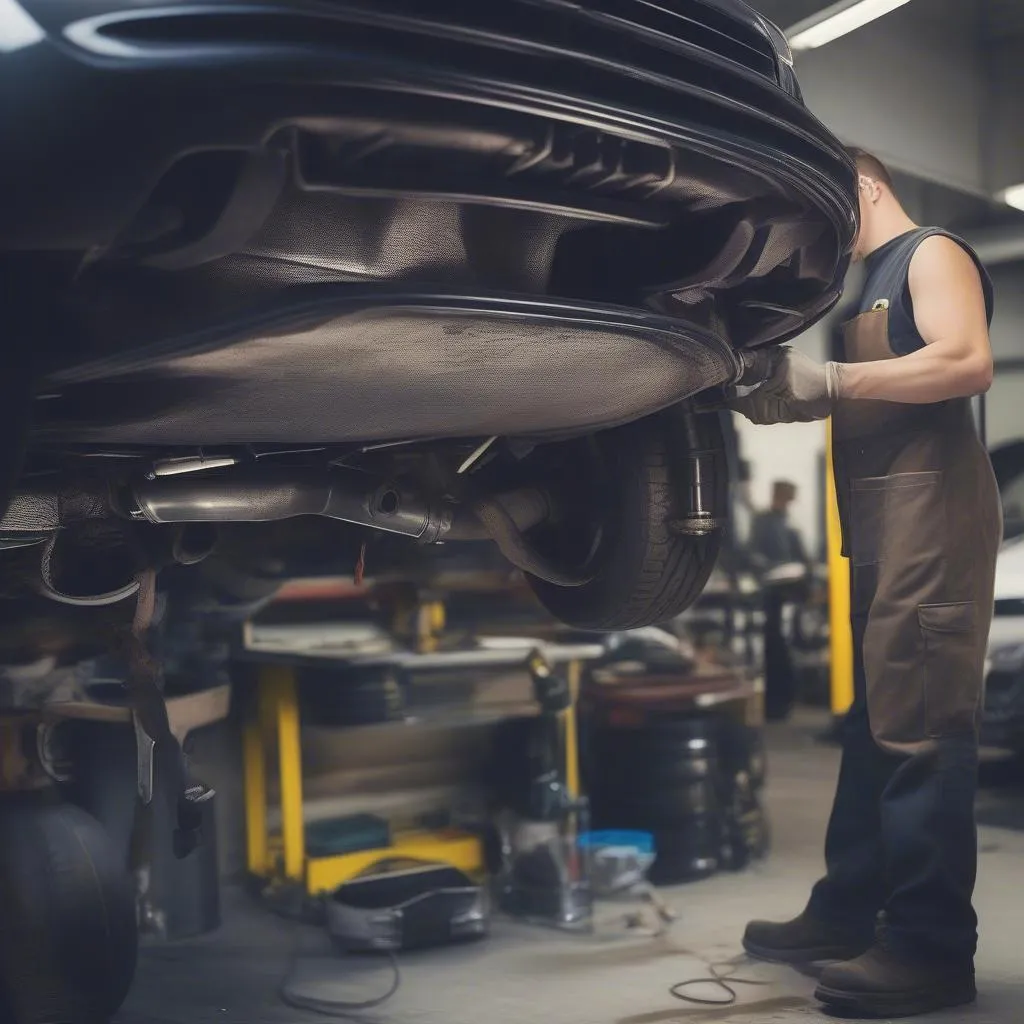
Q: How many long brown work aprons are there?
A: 1